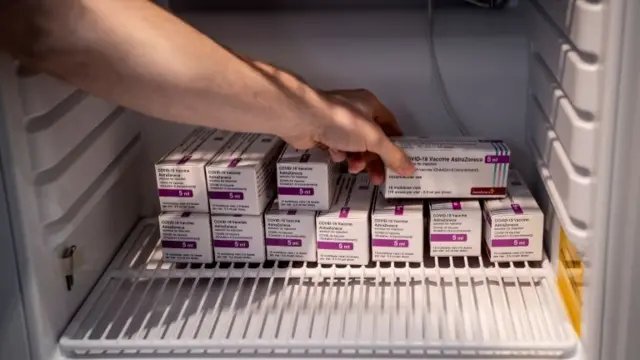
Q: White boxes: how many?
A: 11